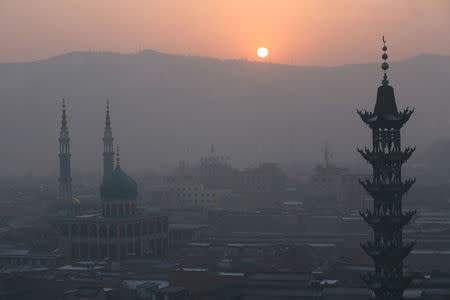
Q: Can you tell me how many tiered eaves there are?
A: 6